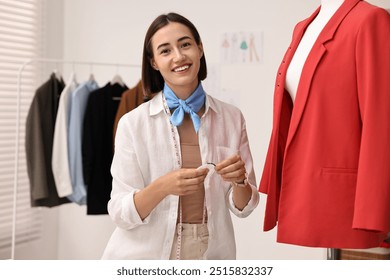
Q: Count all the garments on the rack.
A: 5